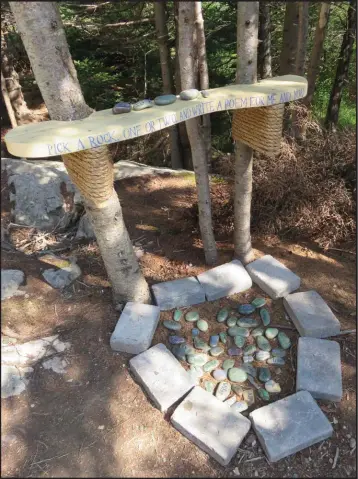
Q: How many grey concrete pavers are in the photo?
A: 9